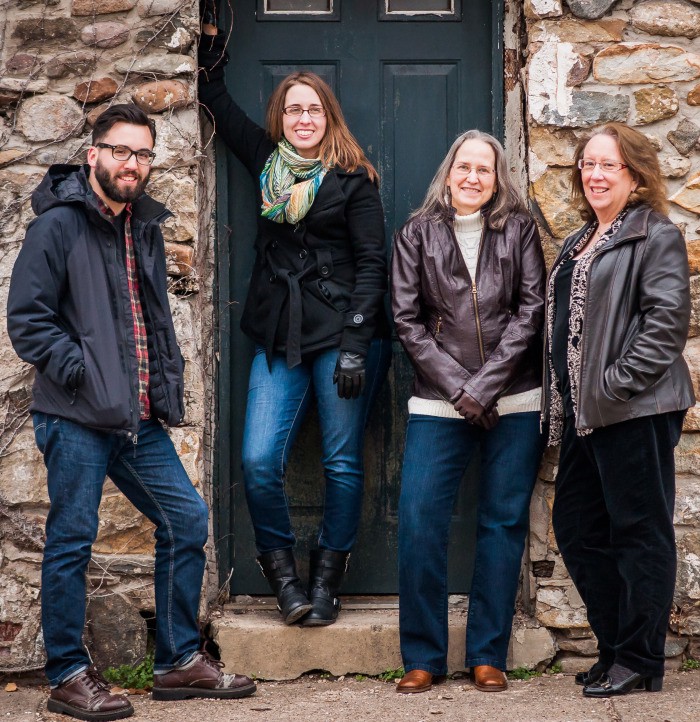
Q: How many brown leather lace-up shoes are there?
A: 2